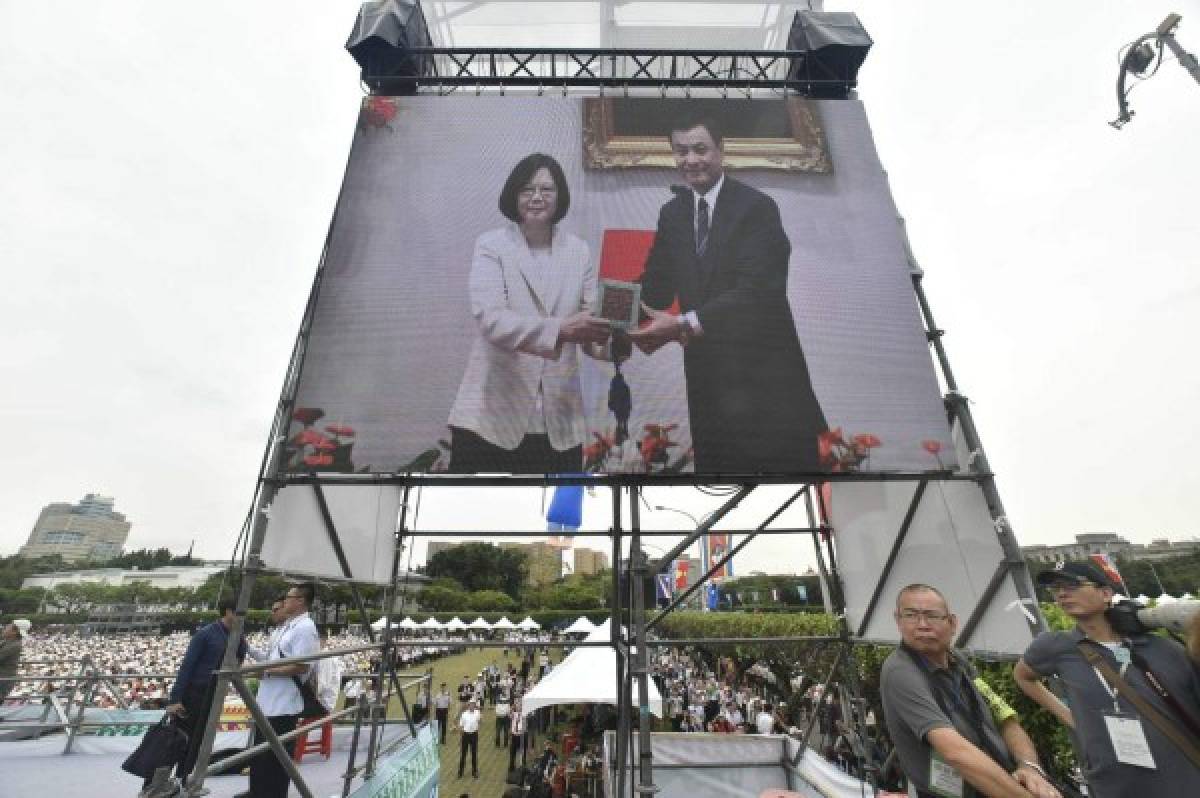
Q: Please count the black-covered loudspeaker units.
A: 2